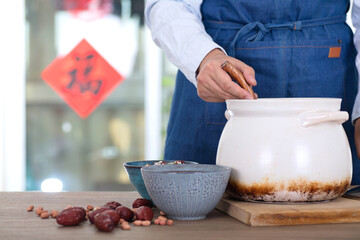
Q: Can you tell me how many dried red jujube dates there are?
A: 8